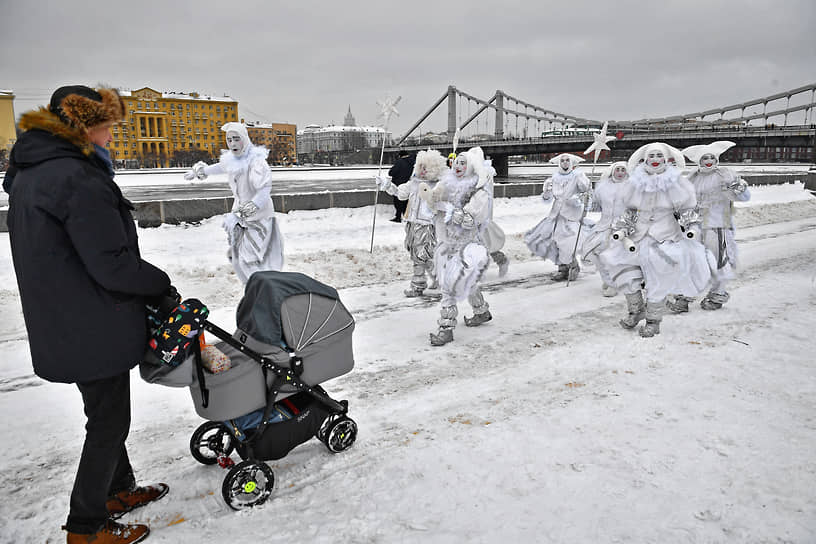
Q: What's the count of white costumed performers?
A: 8